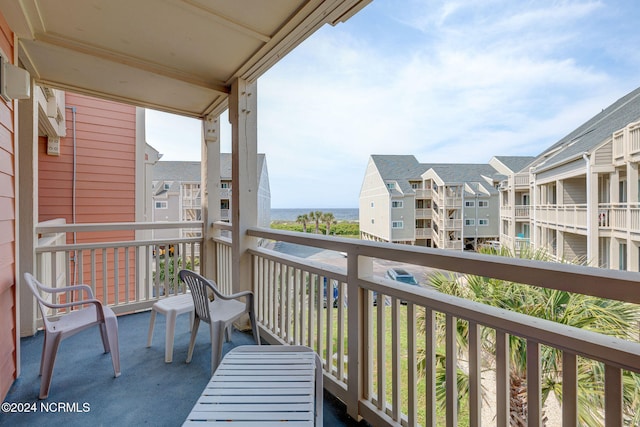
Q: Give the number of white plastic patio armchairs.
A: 2